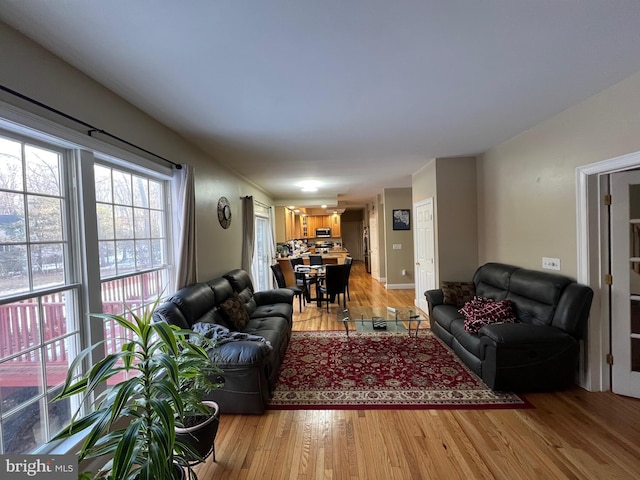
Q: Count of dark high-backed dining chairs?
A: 5